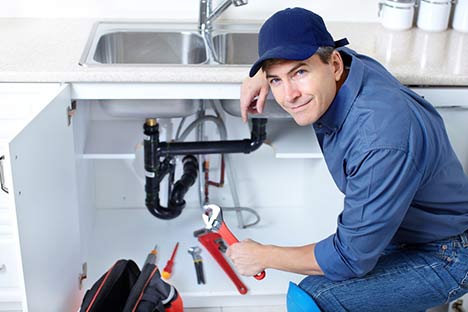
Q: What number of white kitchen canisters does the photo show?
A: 3